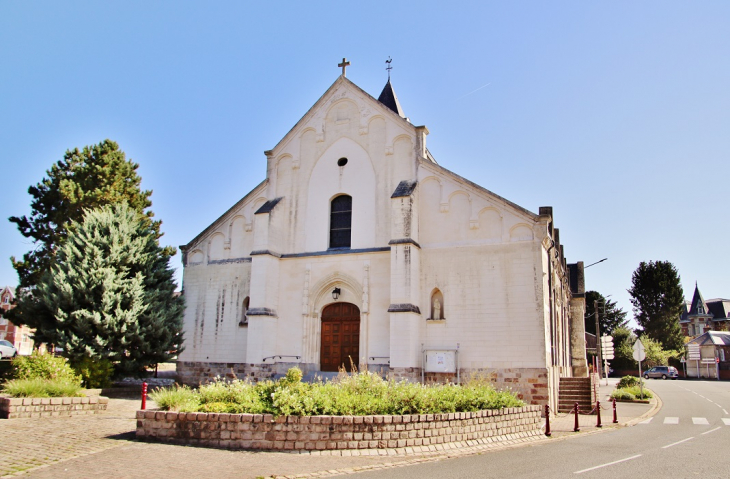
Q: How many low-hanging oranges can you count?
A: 0